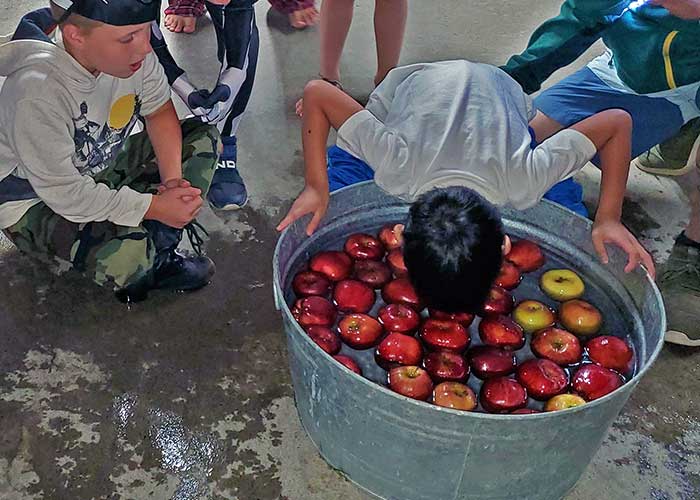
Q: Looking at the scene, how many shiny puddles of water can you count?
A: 2